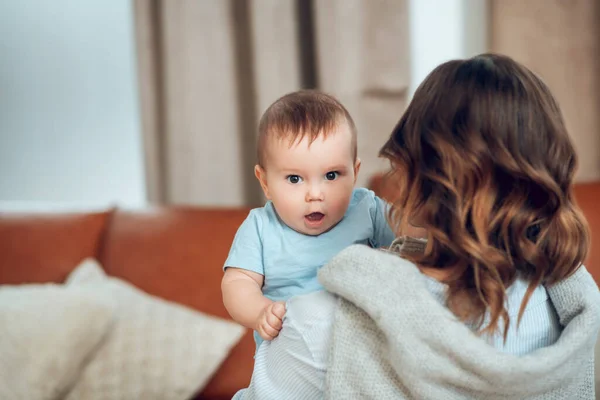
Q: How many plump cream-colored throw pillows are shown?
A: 2